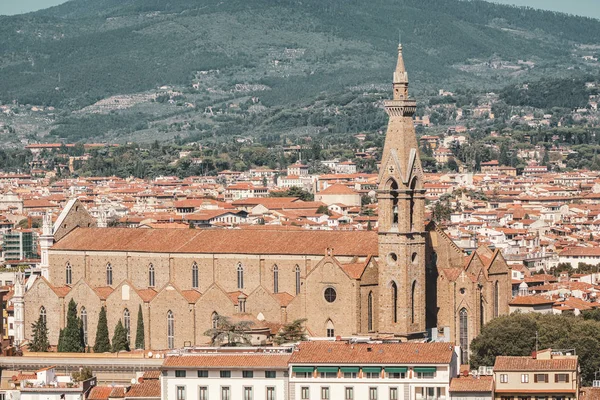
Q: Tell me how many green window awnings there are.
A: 6